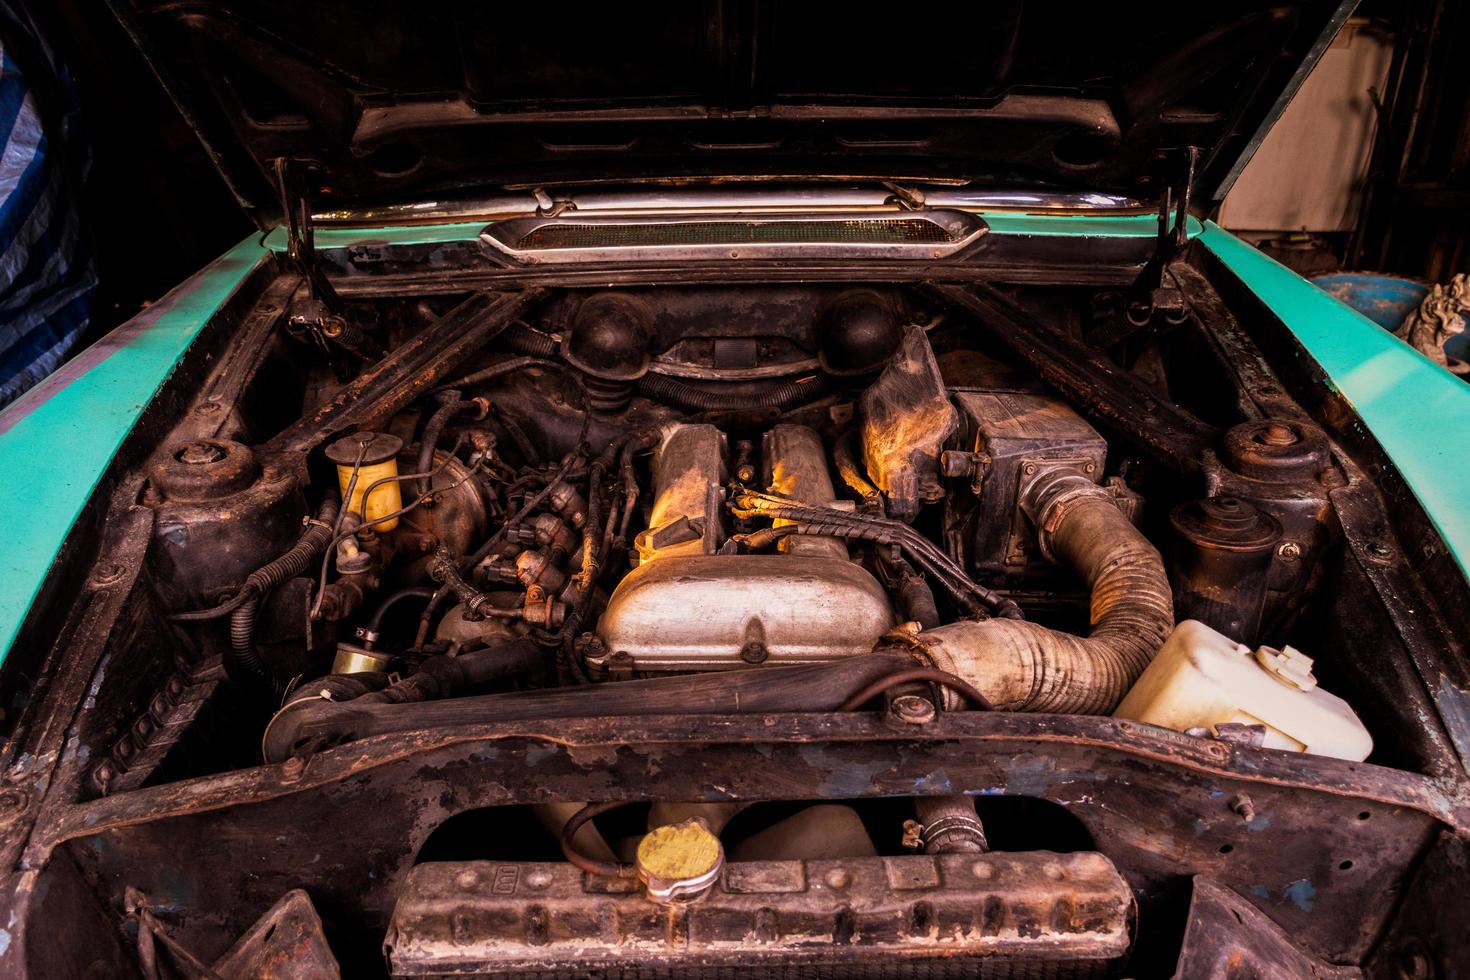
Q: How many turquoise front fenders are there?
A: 2